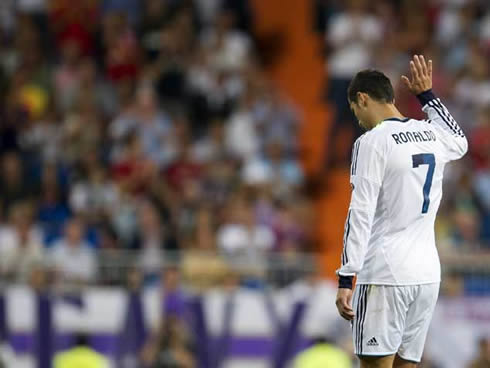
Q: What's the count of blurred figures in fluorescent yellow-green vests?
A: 2